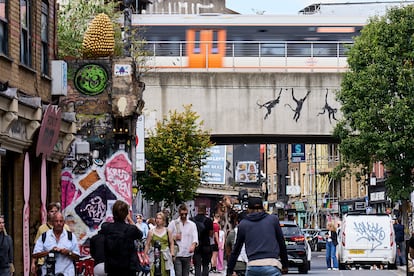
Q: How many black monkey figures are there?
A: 3